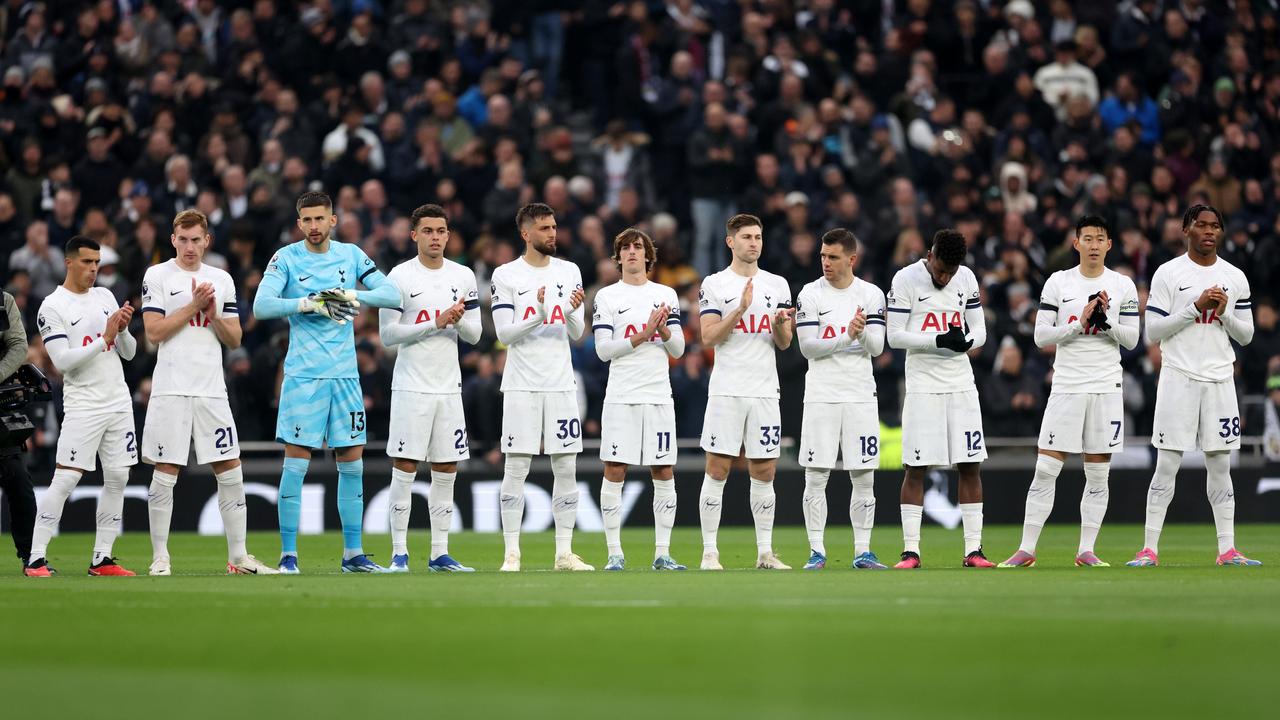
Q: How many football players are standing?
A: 11